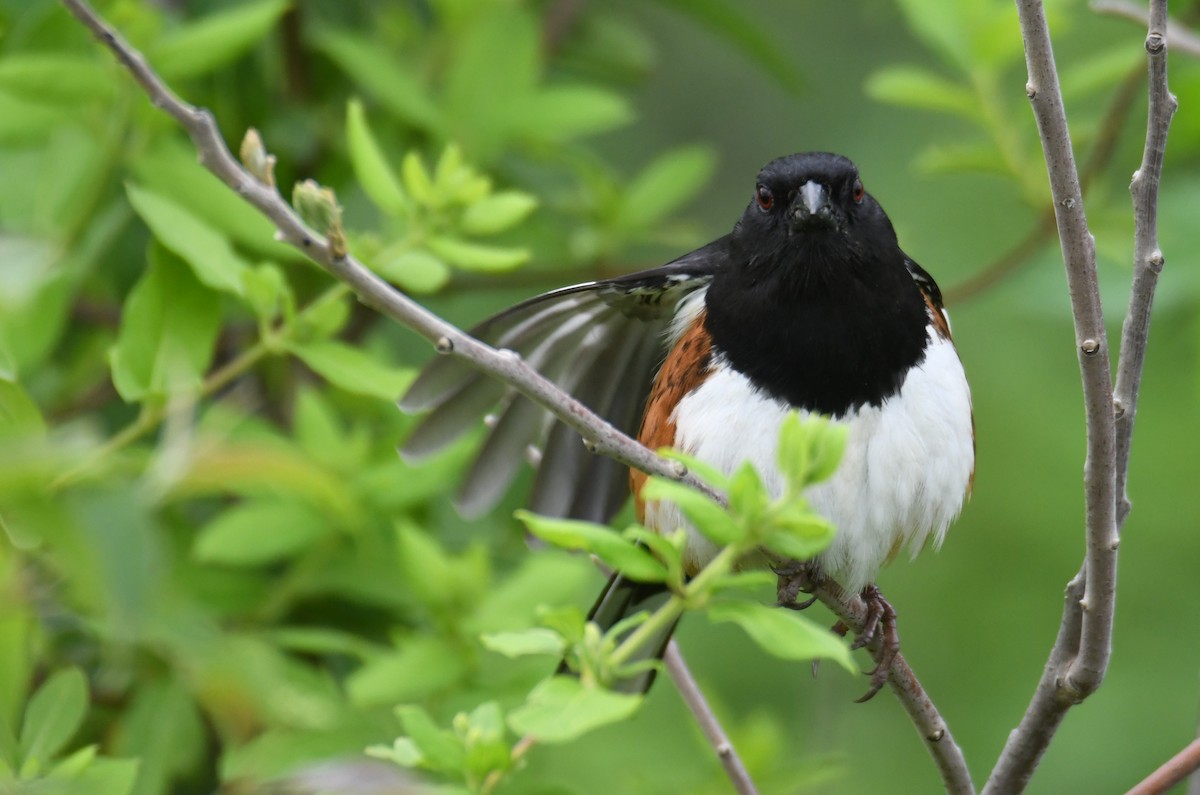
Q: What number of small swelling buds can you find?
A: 2